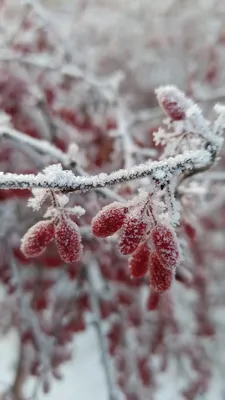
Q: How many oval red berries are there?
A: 8